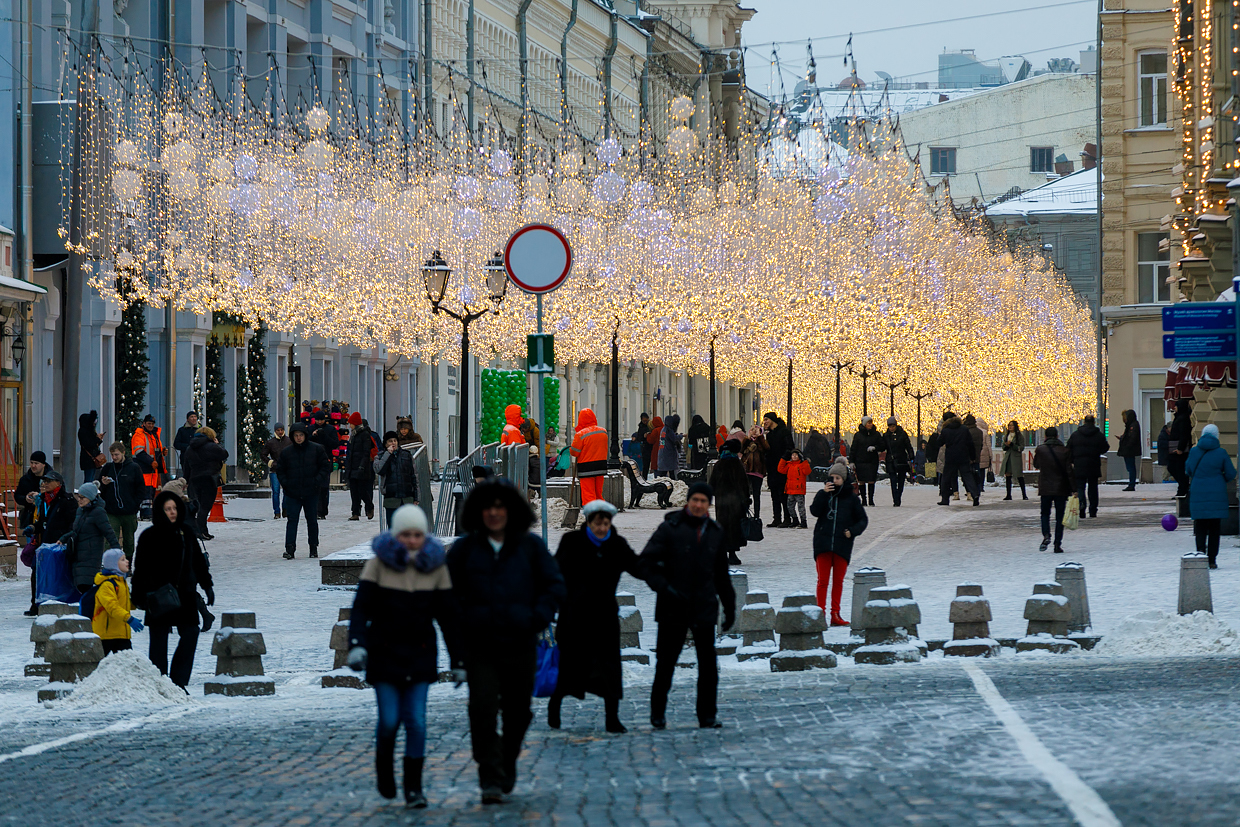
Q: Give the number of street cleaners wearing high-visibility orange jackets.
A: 3